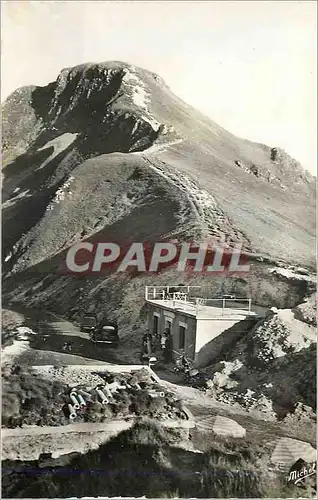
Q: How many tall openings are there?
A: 3